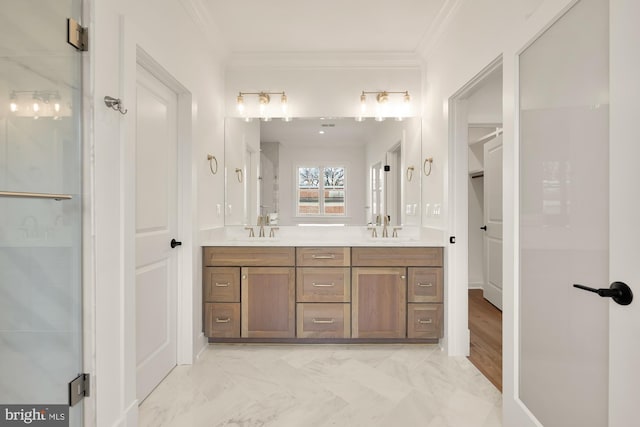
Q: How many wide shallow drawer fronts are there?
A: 2